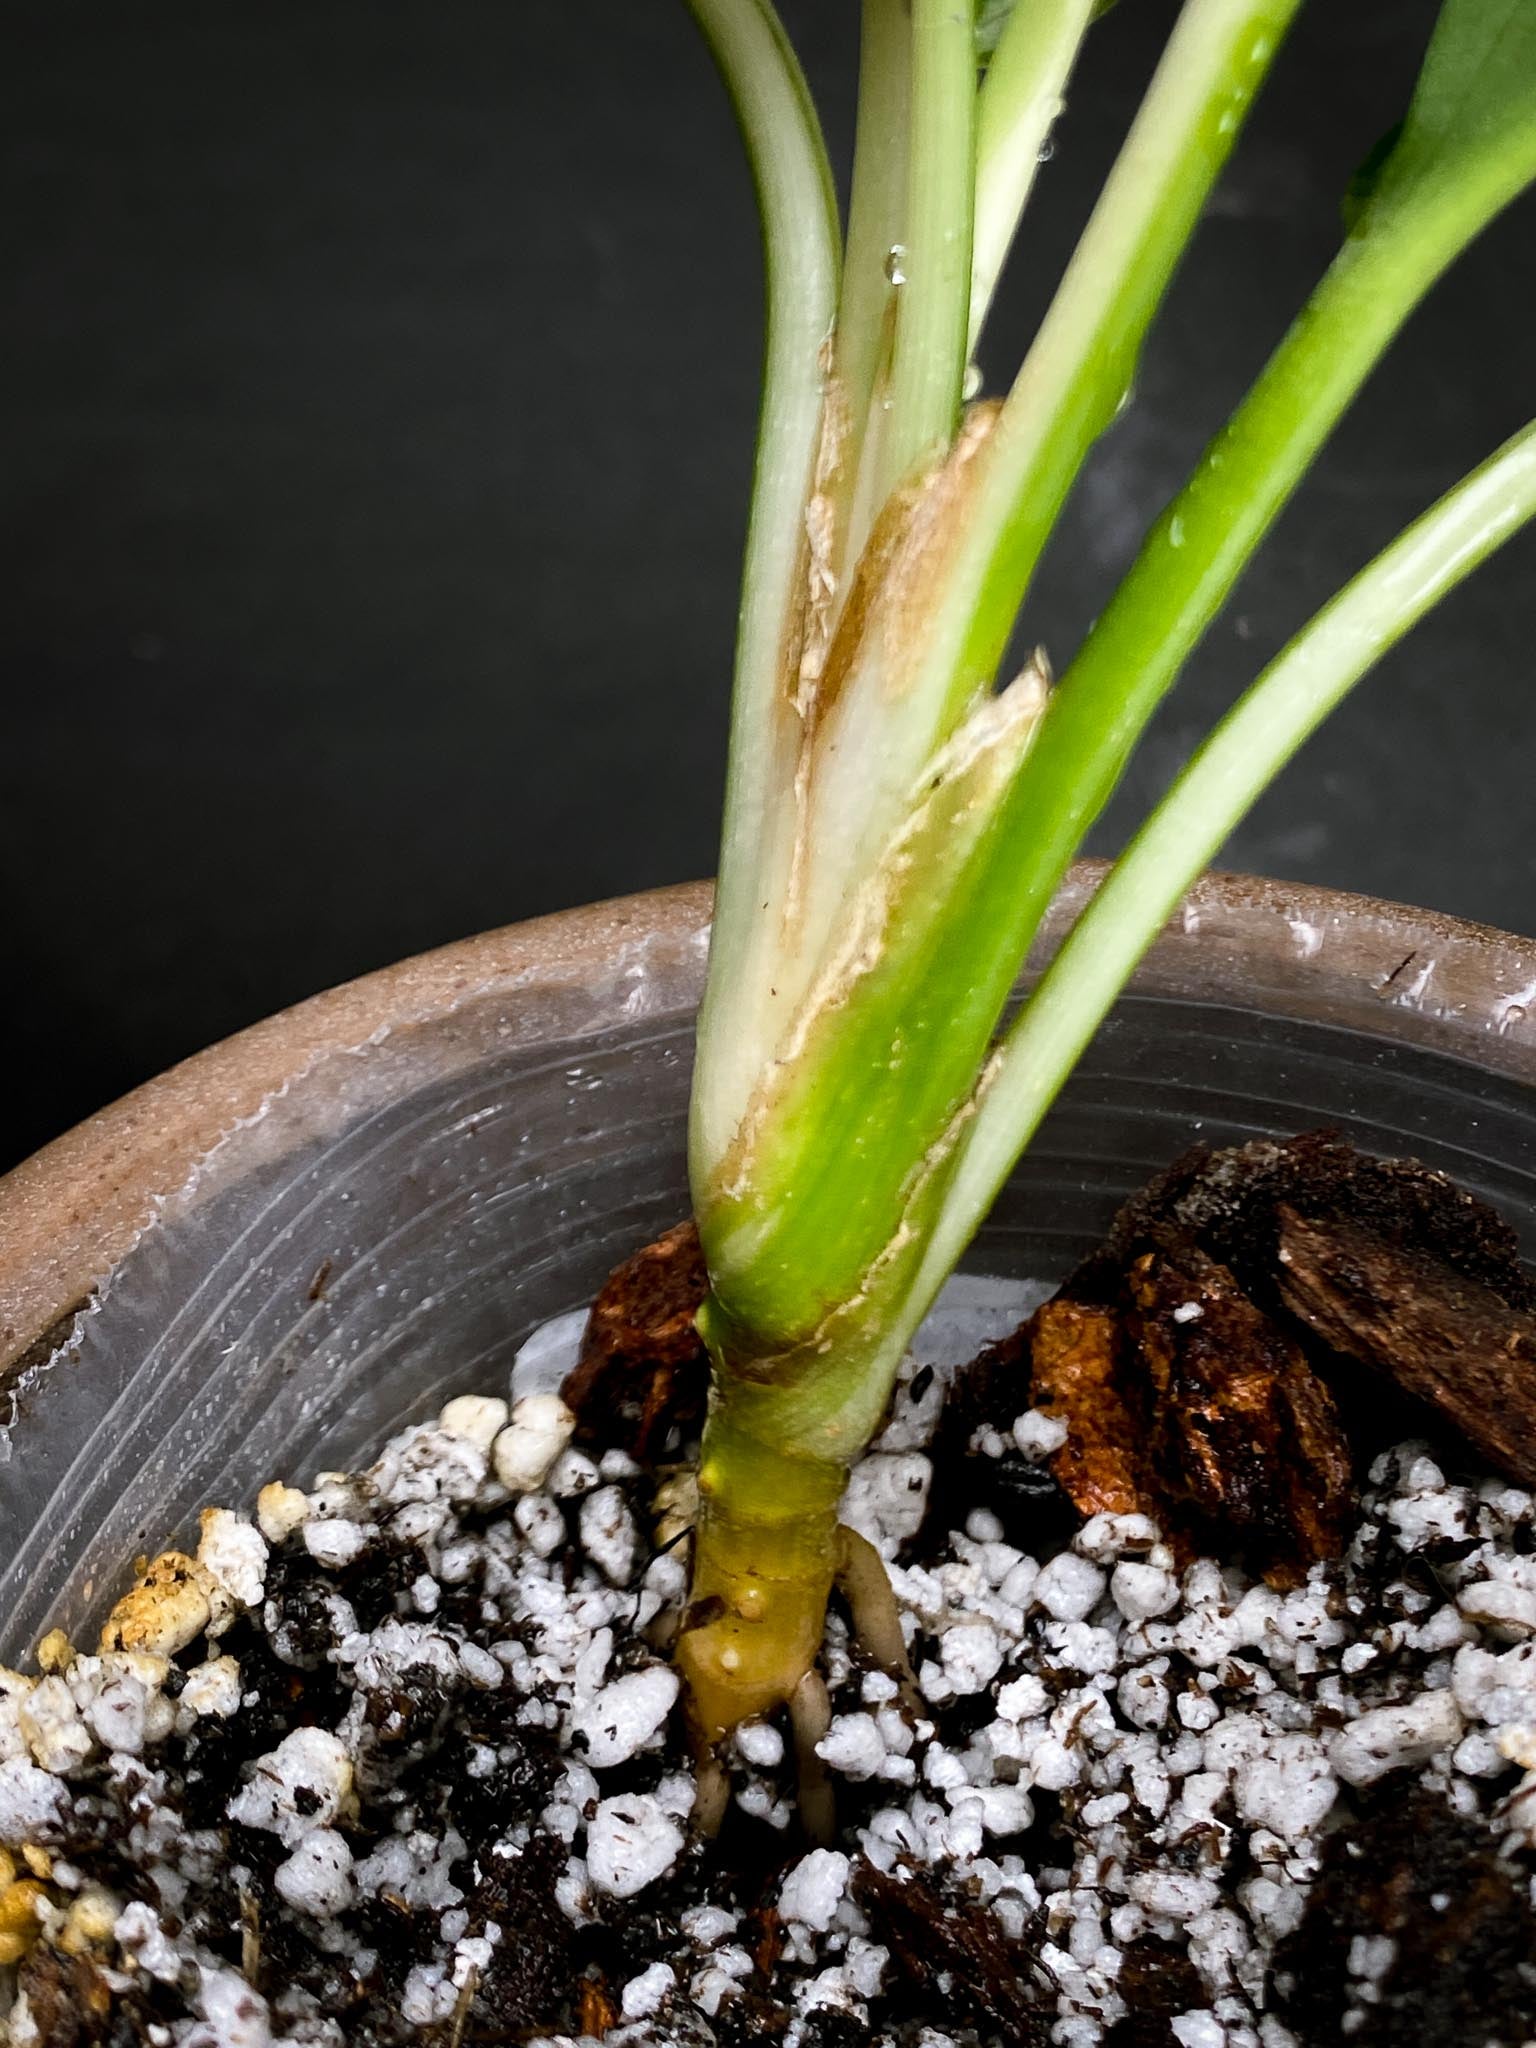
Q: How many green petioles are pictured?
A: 7